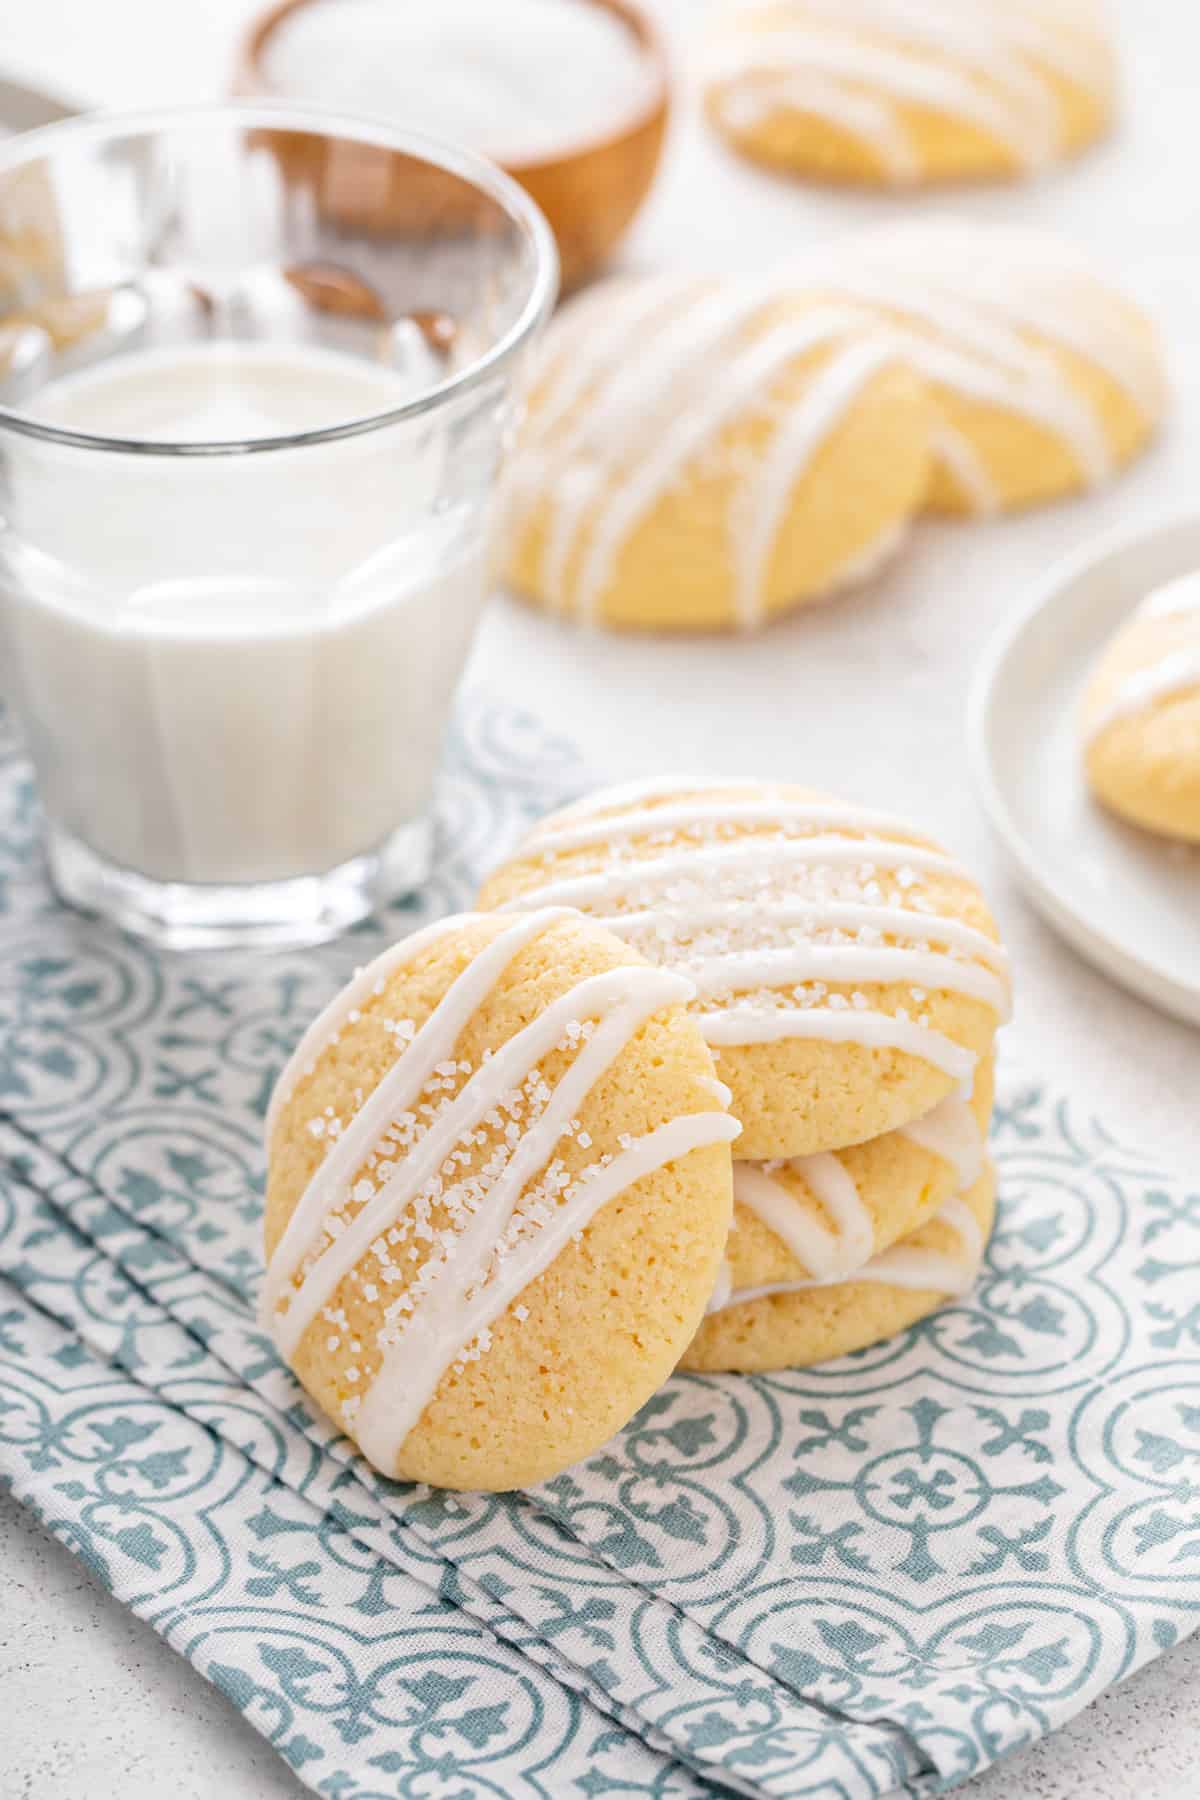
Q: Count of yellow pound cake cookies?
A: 8